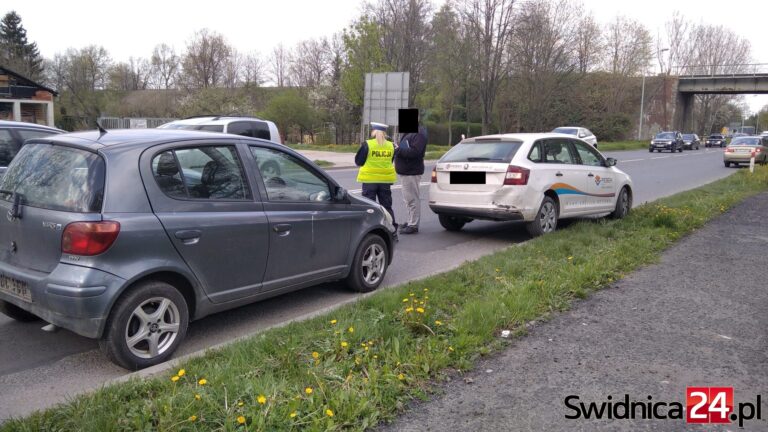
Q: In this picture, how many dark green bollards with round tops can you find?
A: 0